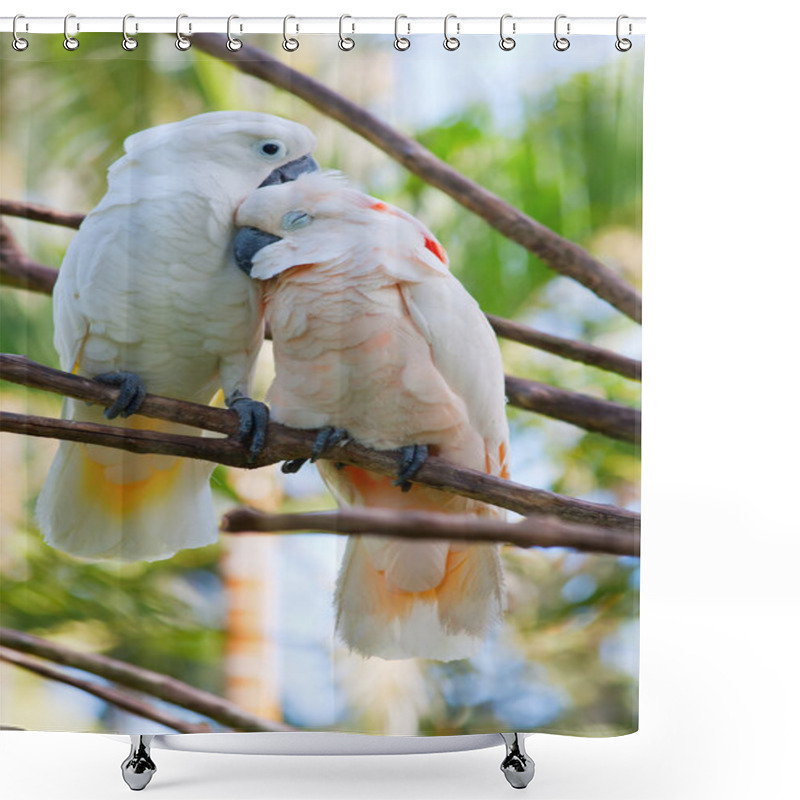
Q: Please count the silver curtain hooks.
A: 12